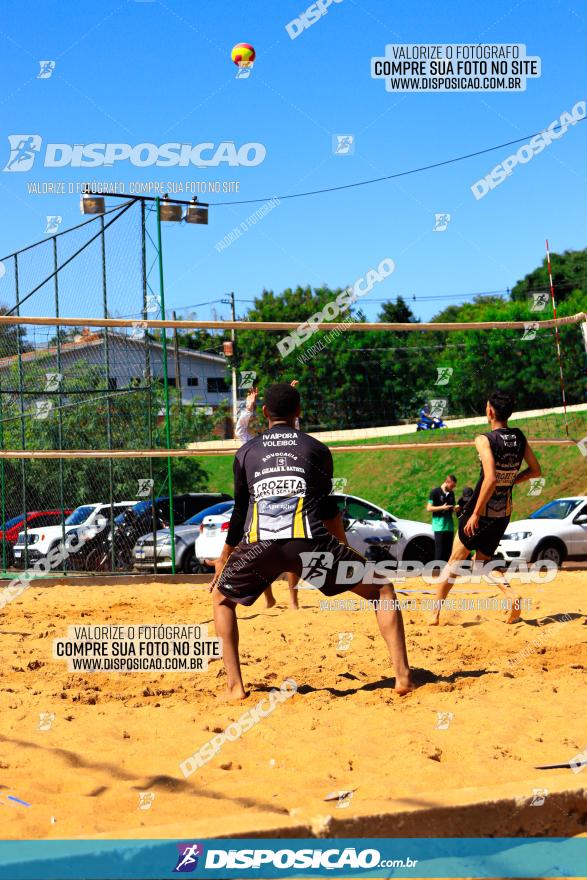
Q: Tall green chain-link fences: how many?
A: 1